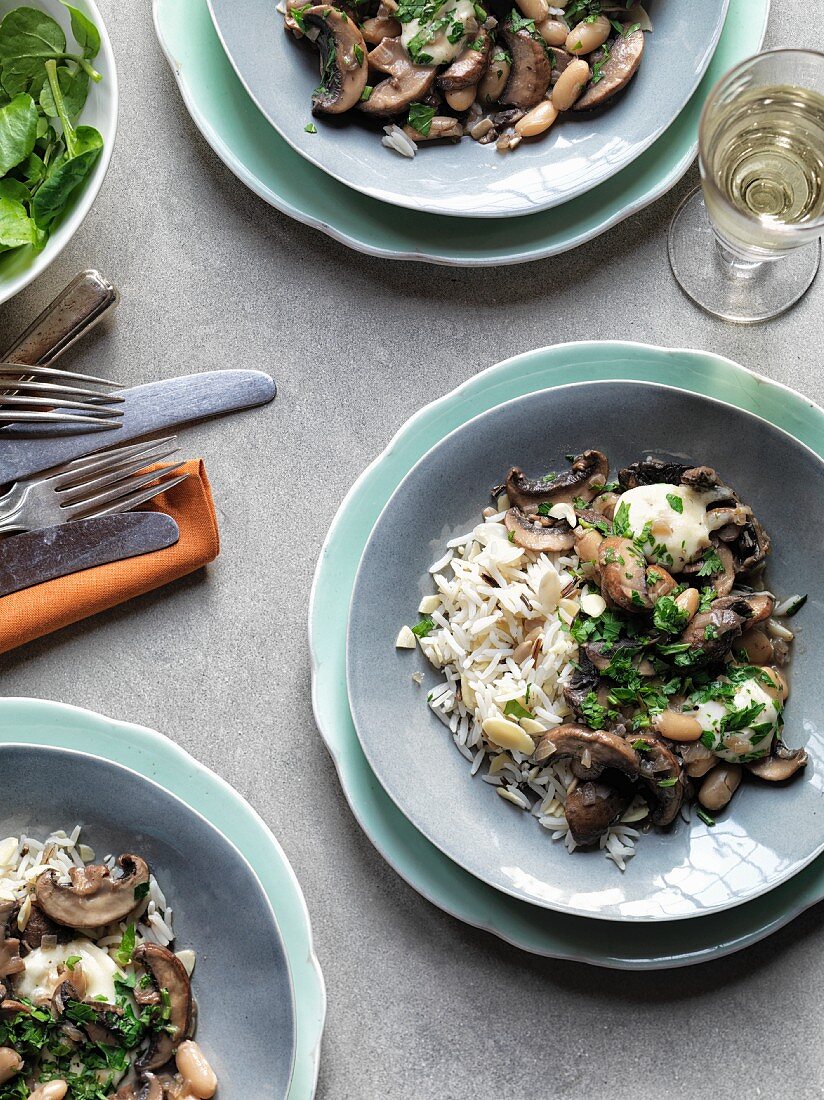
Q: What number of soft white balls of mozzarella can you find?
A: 4